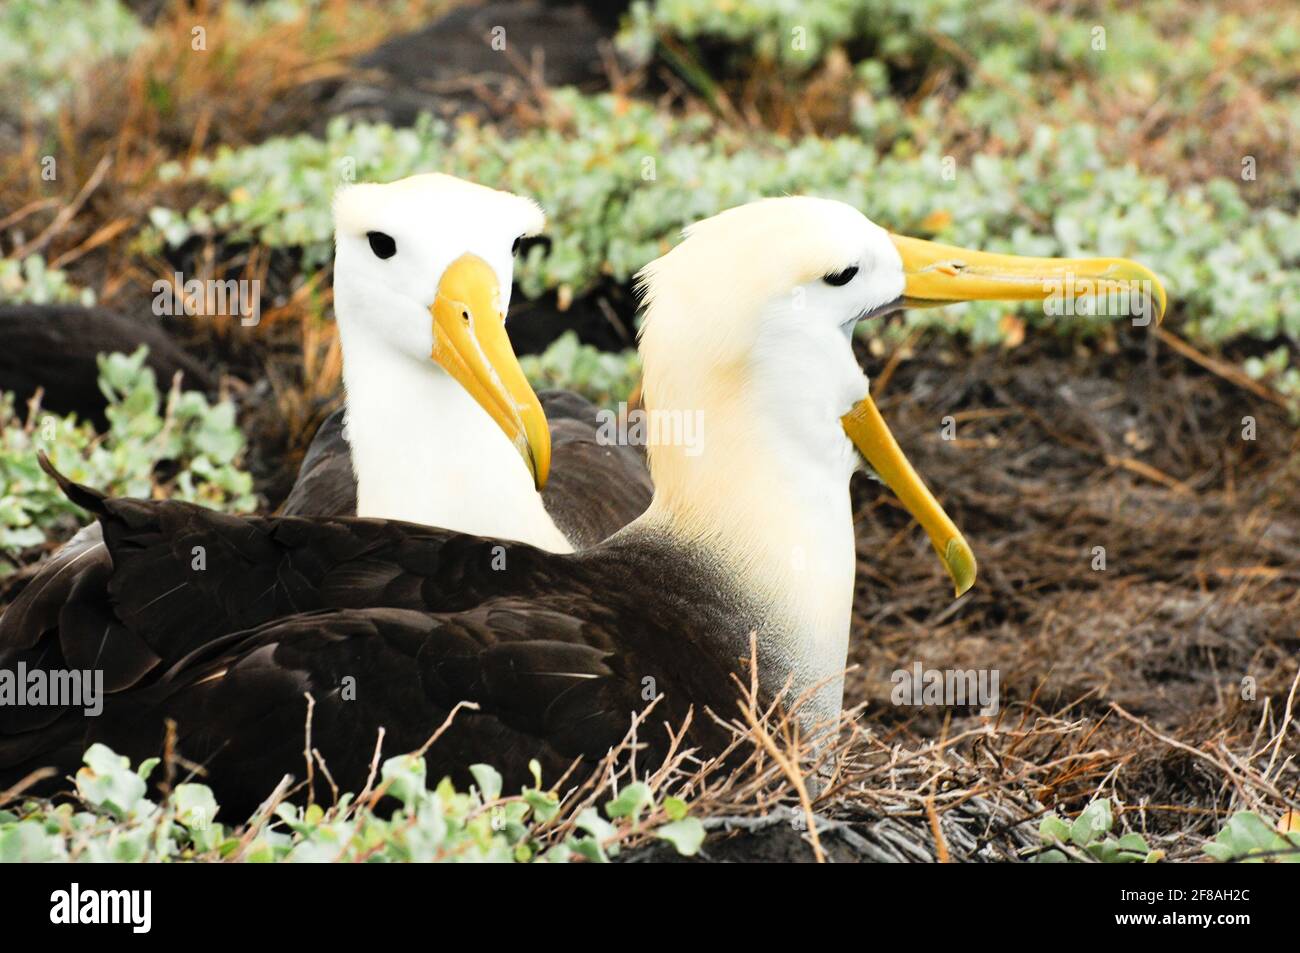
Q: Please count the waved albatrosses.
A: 2